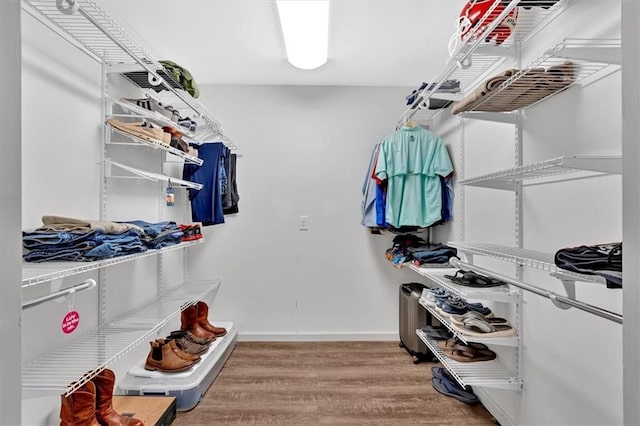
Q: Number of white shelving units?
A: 2